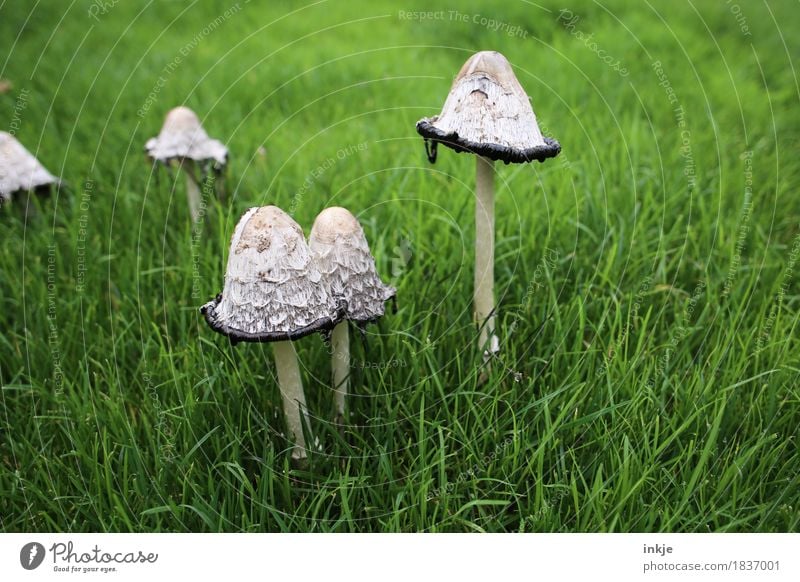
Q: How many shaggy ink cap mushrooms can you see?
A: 5